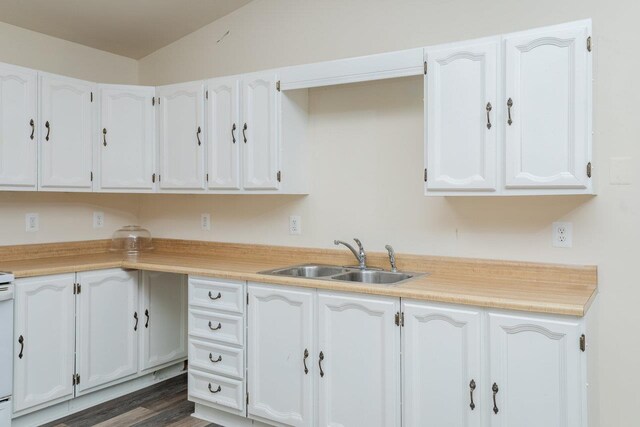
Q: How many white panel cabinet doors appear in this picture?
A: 15